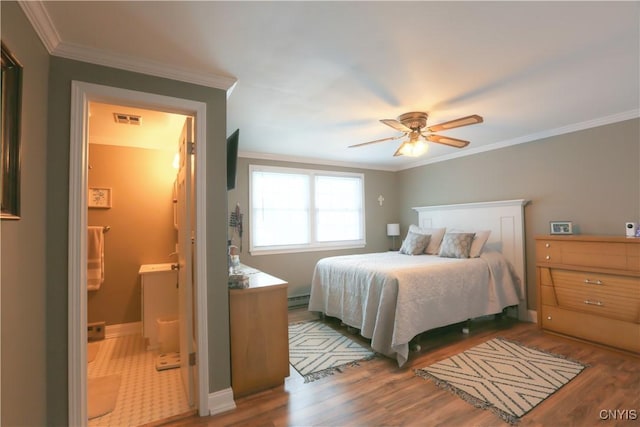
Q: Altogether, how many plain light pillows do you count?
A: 2